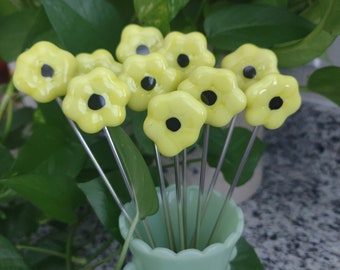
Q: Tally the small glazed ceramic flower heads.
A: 10